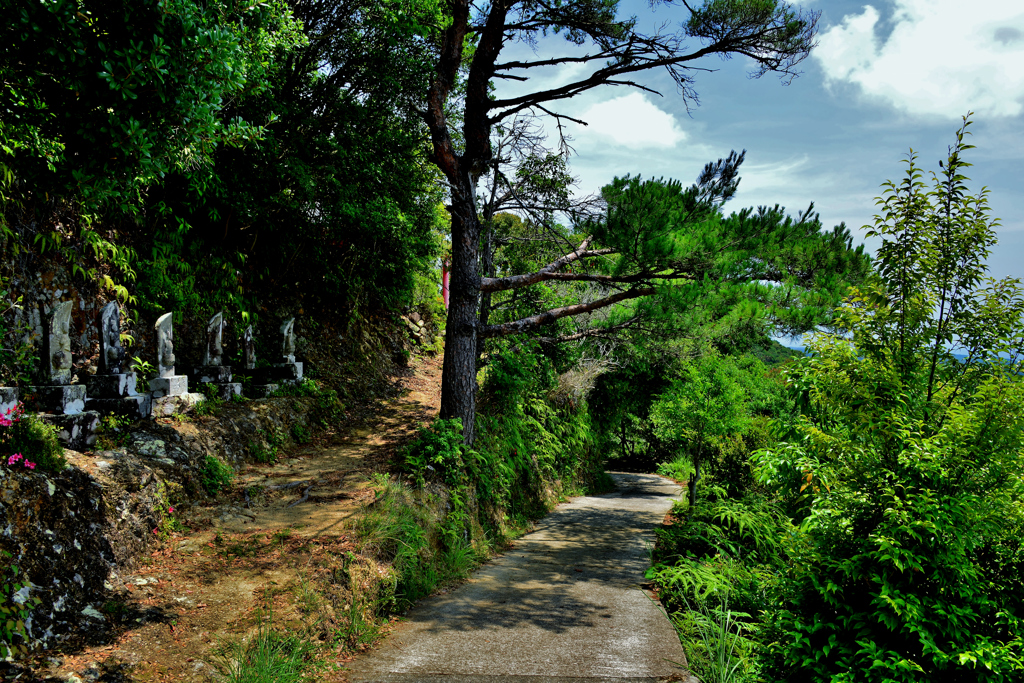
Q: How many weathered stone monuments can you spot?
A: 6